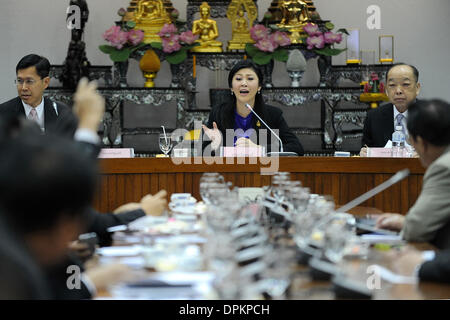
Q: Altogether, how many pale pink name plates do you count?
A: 3